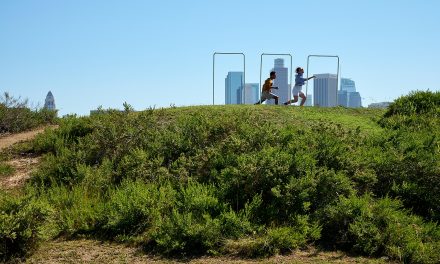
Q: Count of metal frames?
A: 3